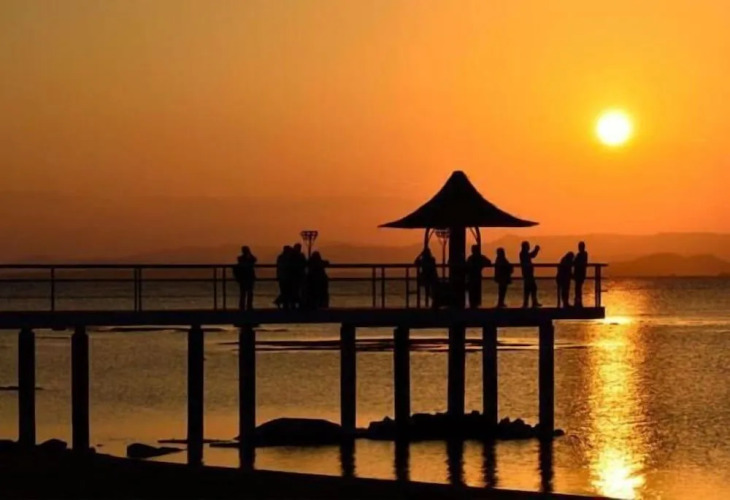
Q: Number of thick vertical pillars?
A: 9